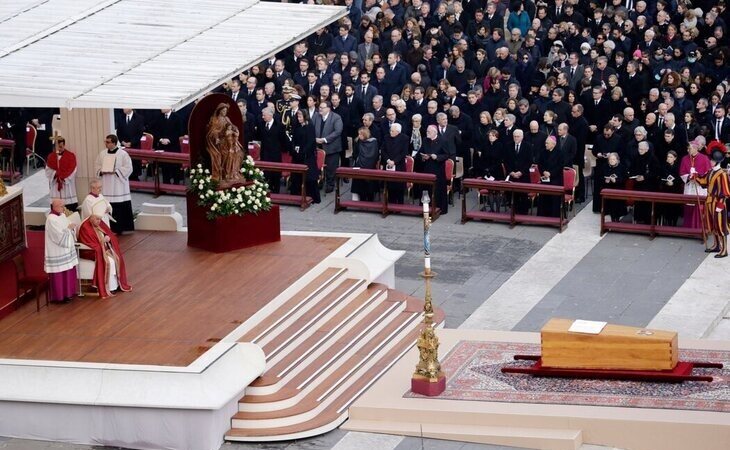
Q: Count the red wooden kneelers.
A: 6